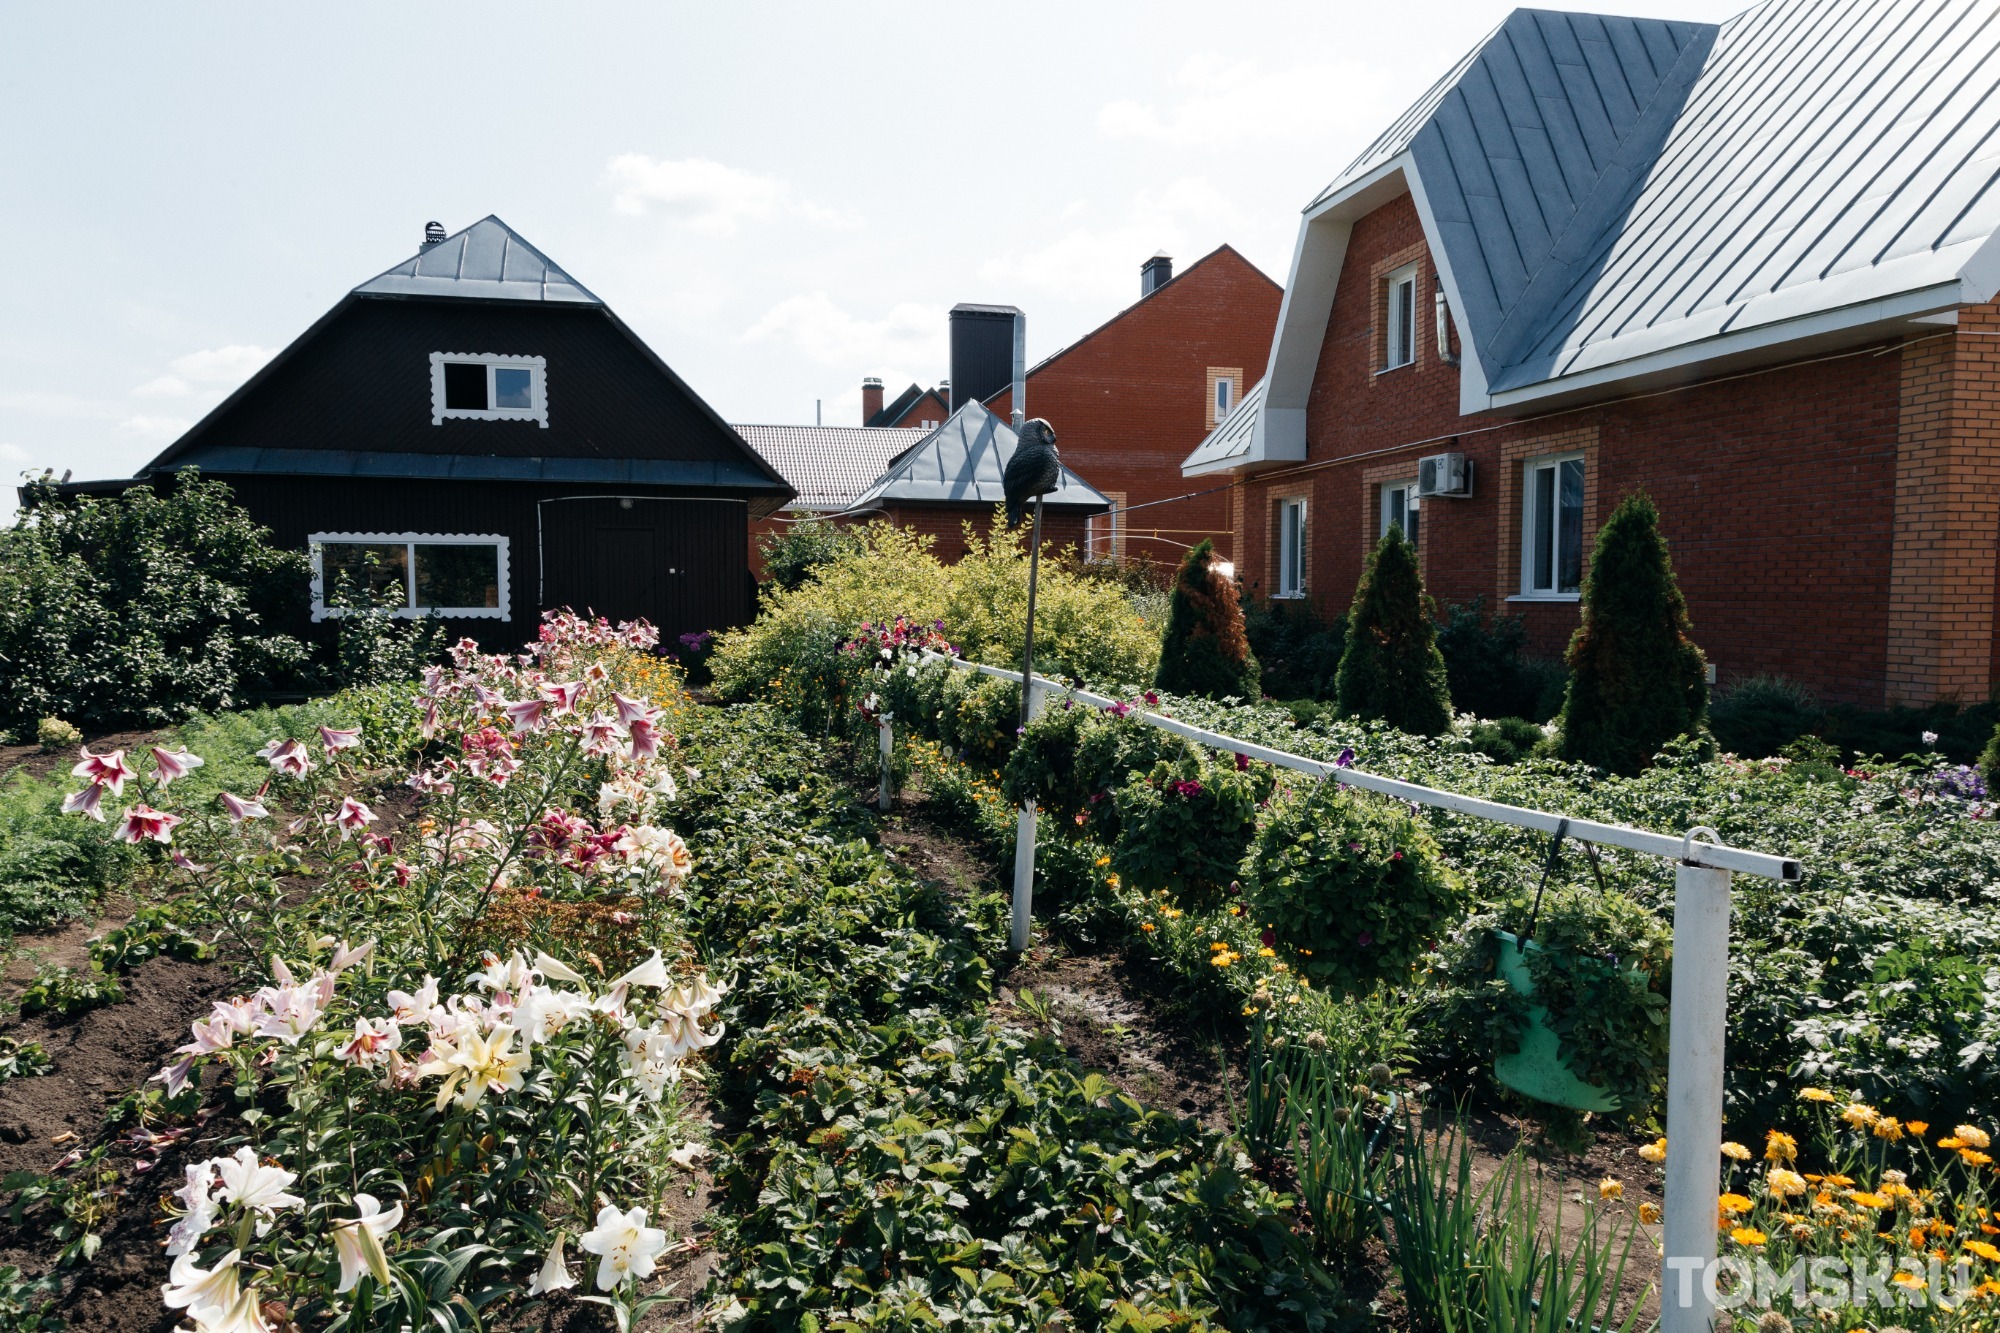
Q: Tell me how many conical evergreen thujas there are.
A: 3